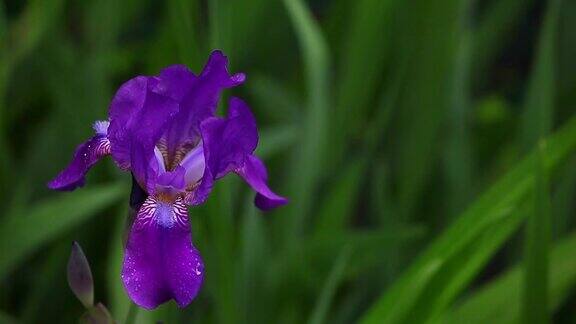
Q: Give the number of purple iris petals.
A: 6